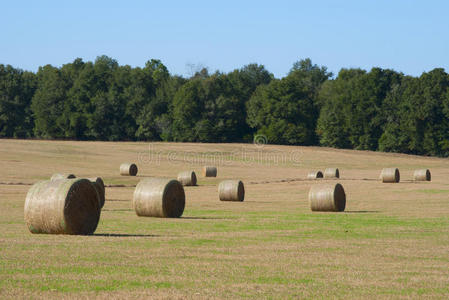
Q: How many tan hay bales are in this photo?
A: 13